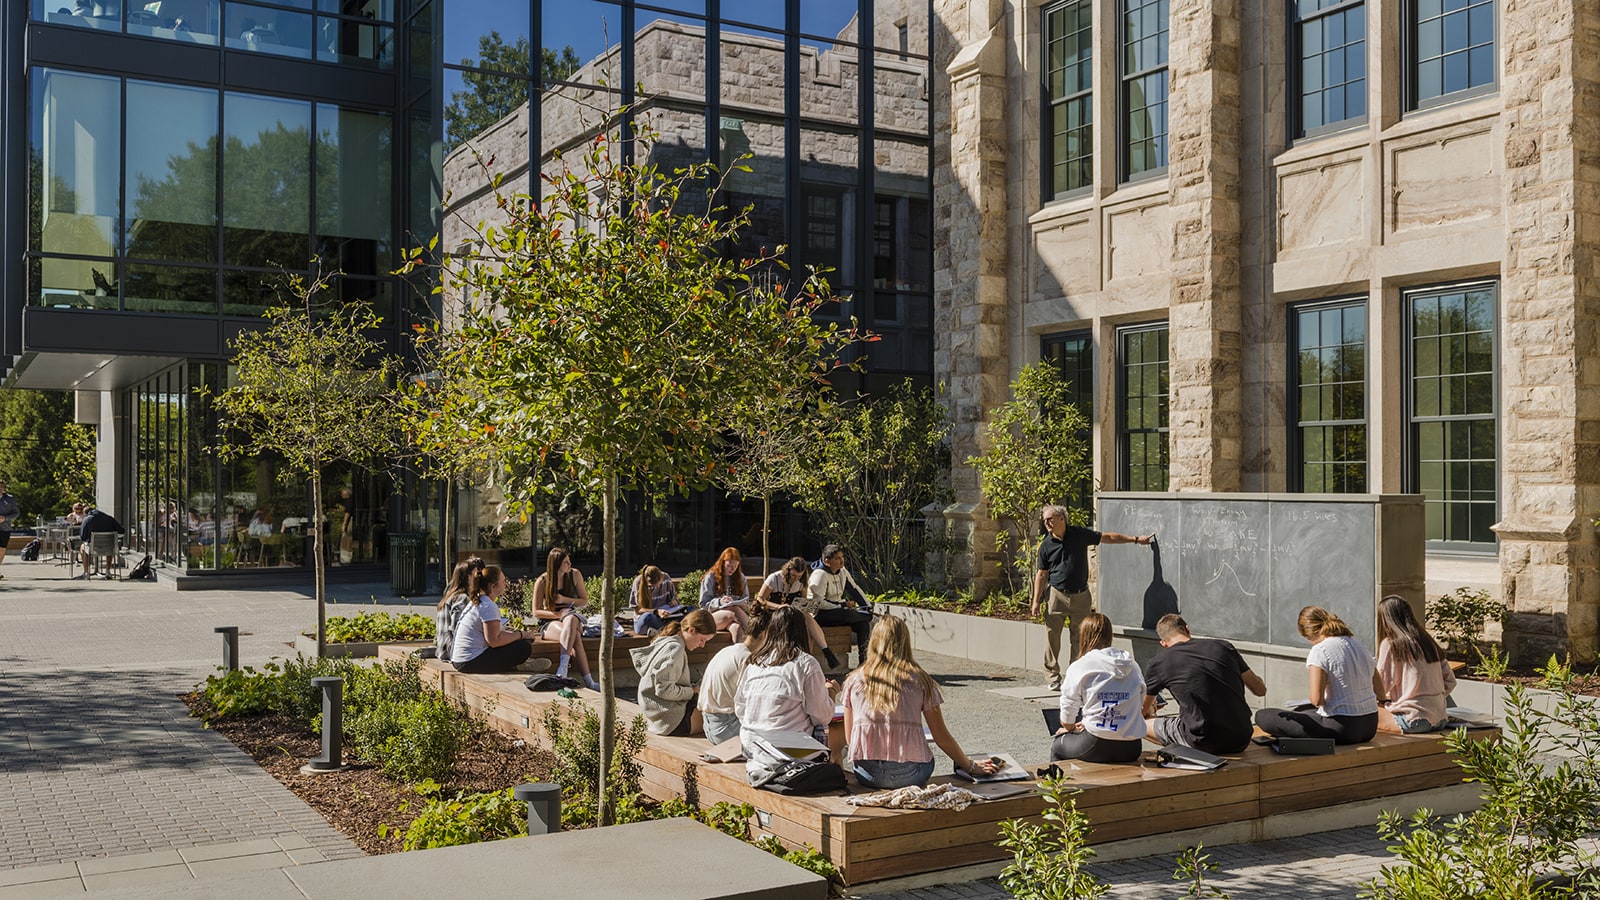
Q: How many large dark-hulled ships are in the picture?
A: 0